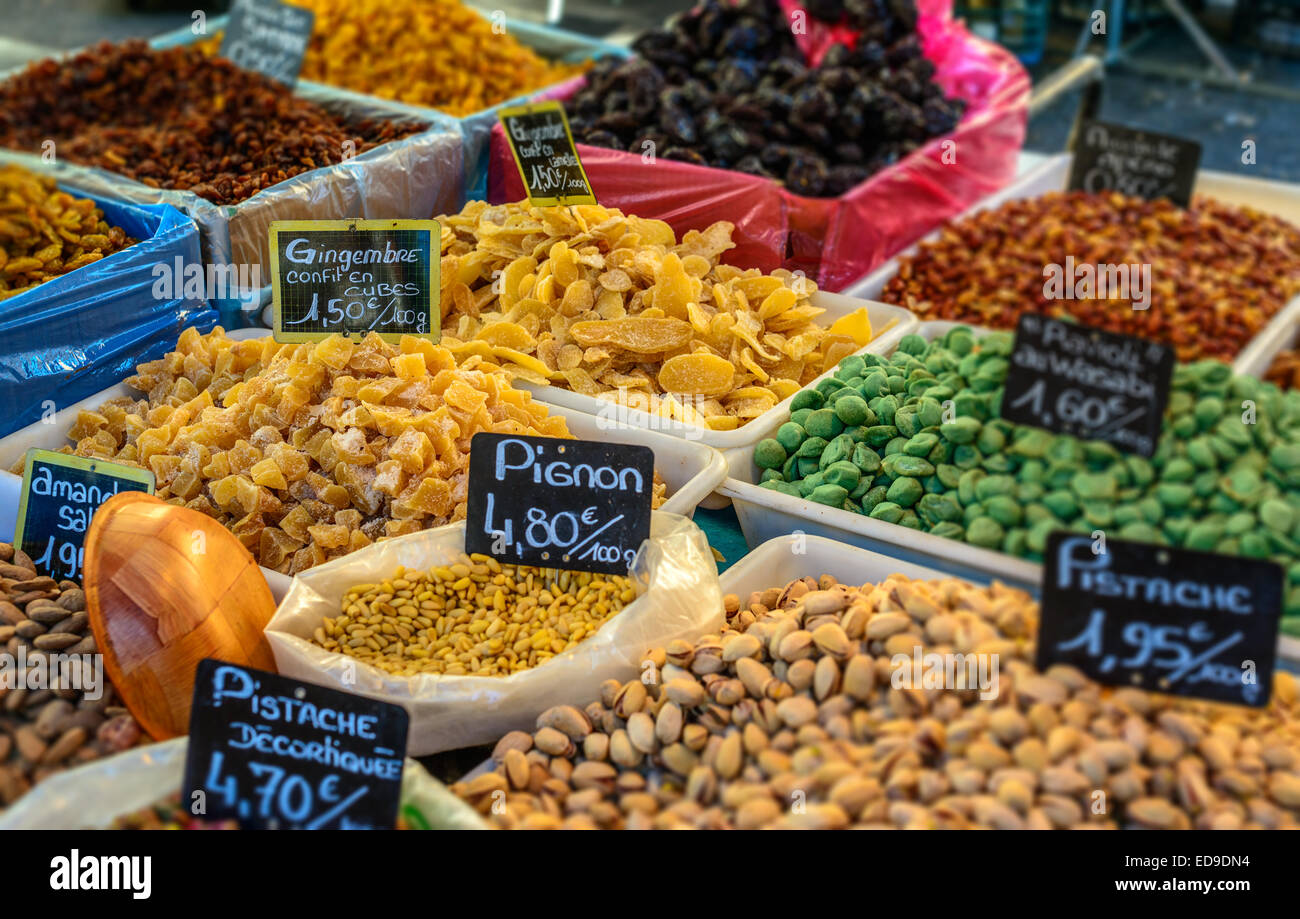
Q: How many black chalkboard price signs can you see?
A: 9